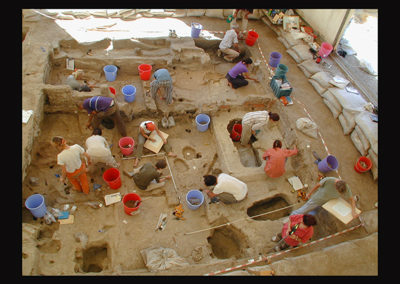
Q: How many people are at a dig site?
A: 14